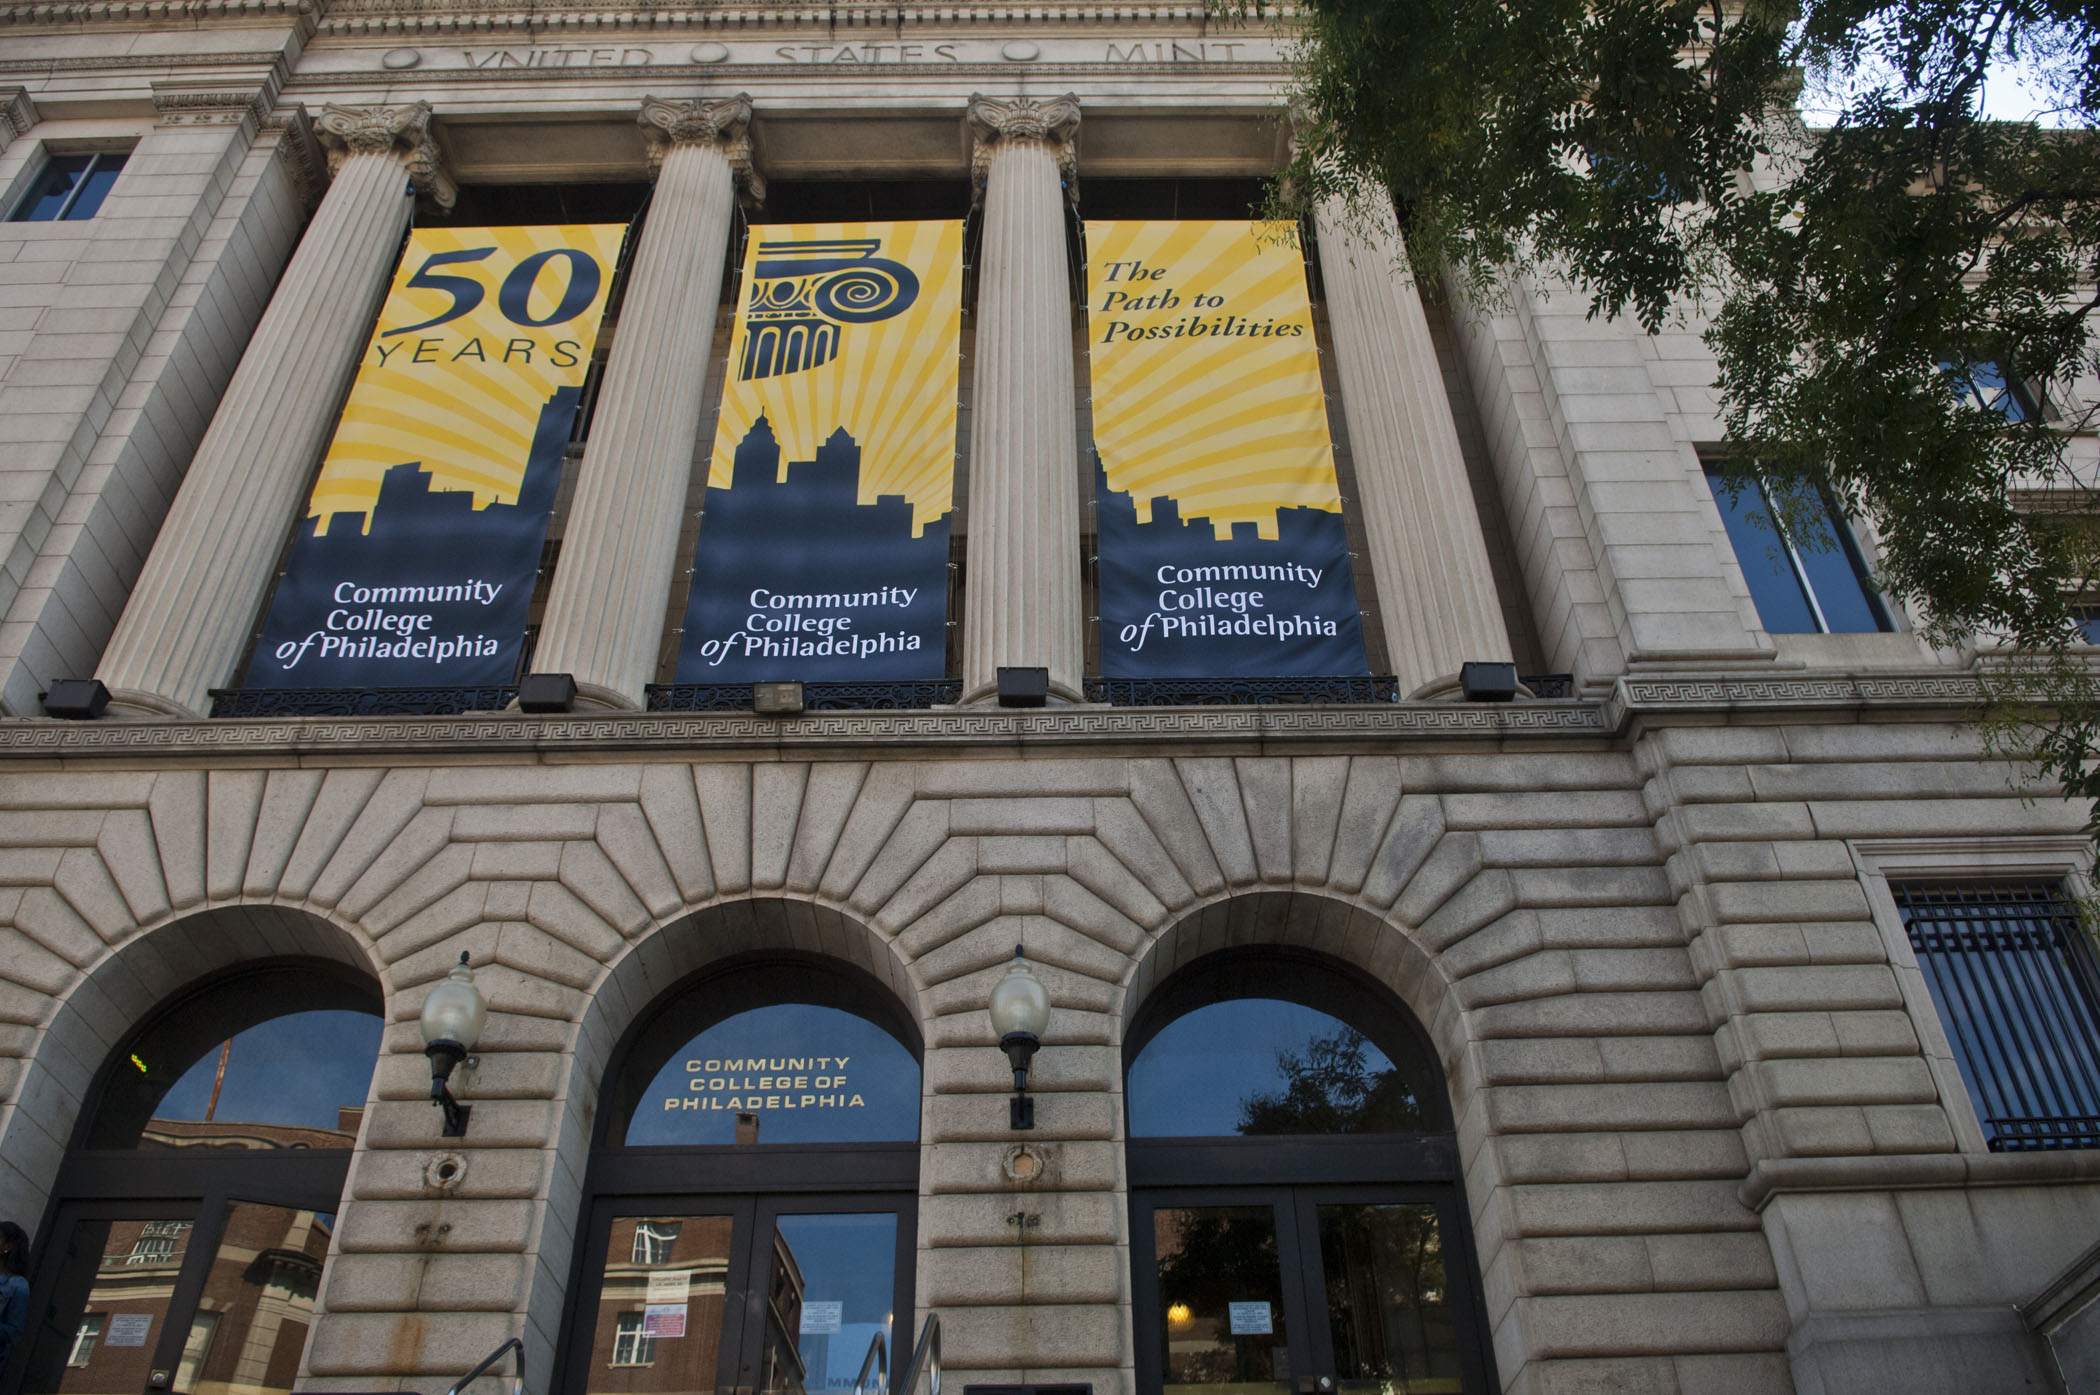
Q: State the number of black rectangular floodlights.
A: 4